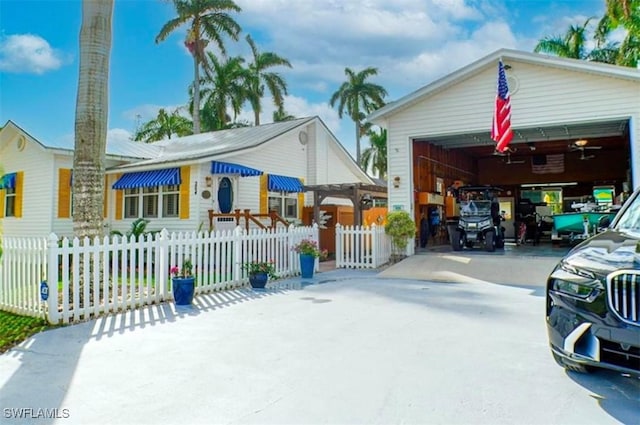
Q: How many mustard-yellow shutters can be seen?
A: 8